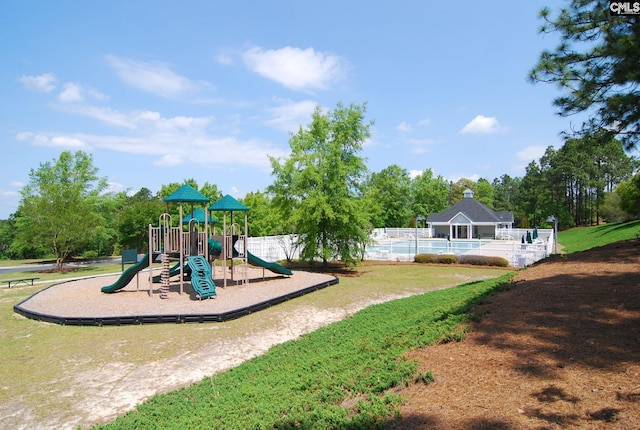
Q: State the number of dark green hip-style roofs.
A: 3